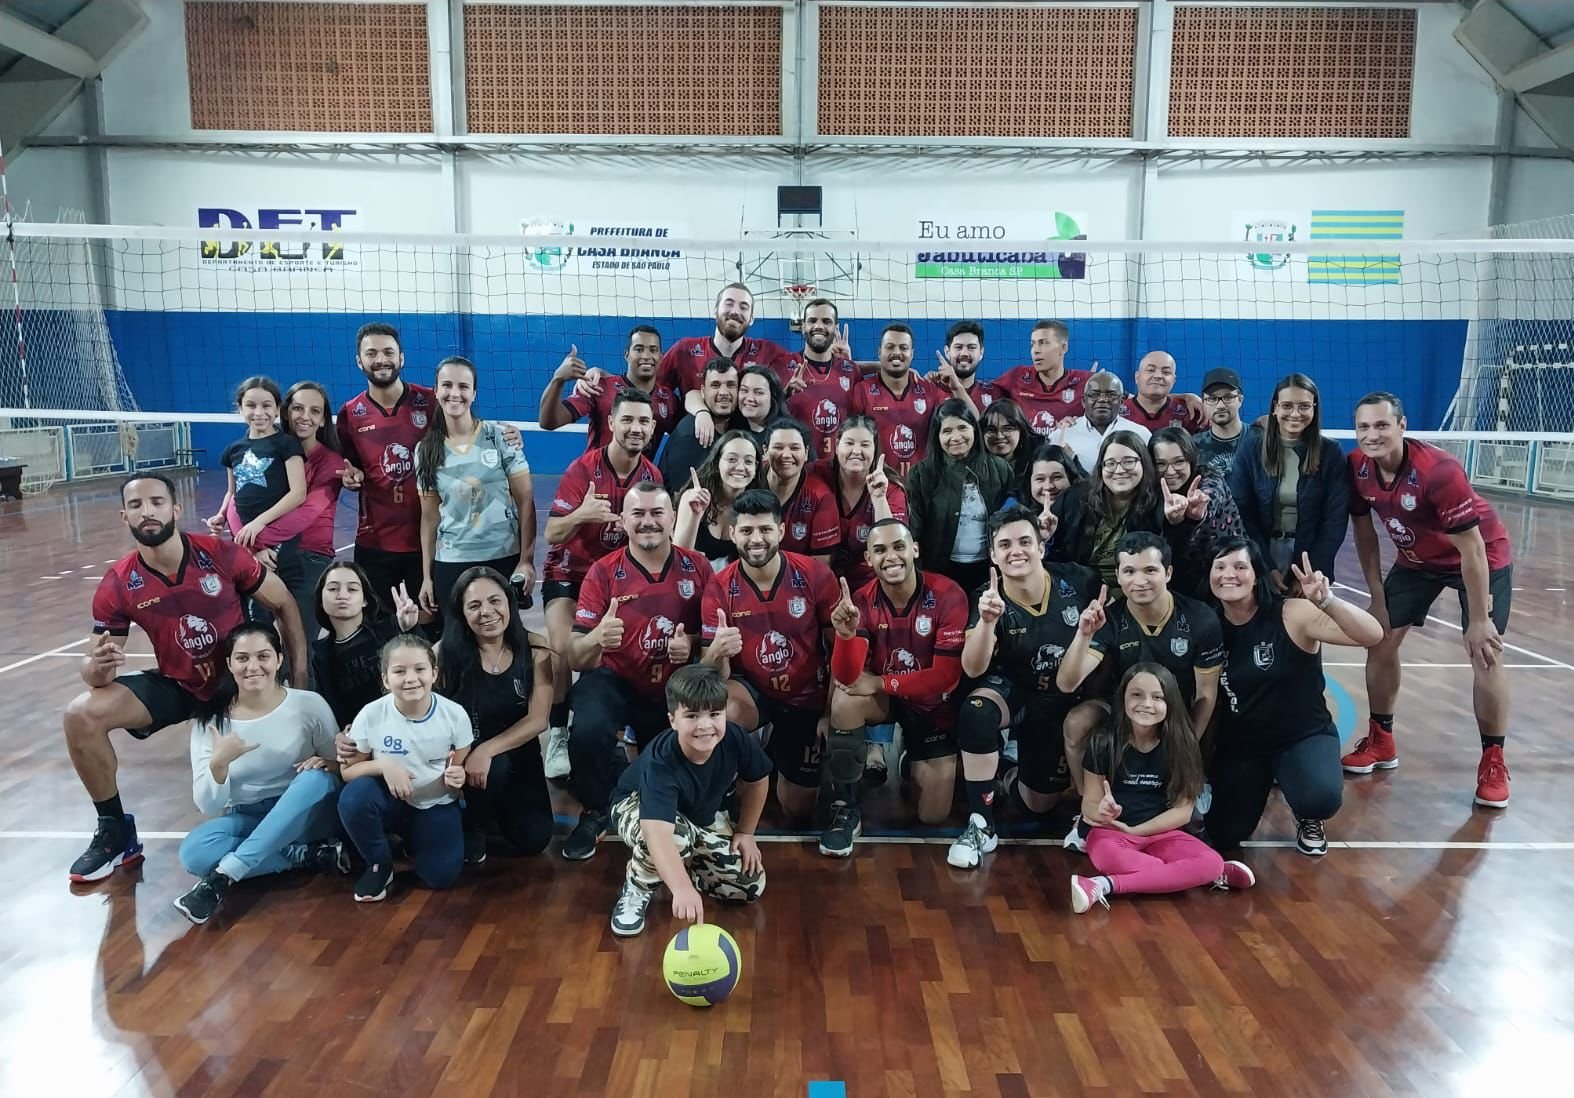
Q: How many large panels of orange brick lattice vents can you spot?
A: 4